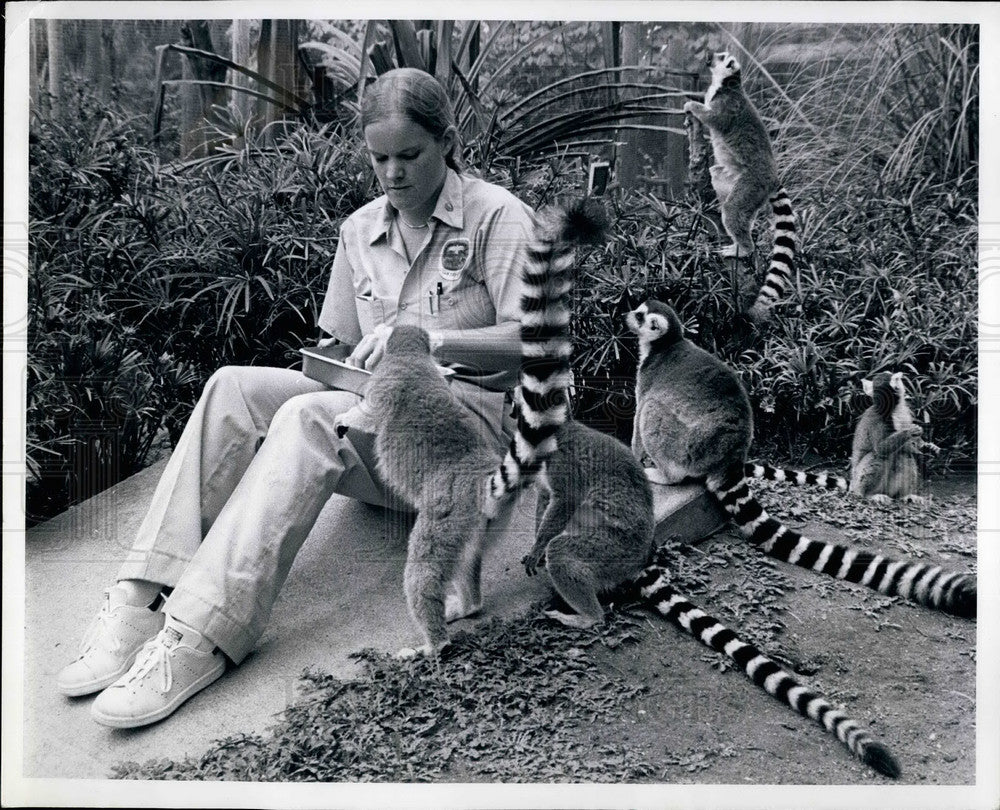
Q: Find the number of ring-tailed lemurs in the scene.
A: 5